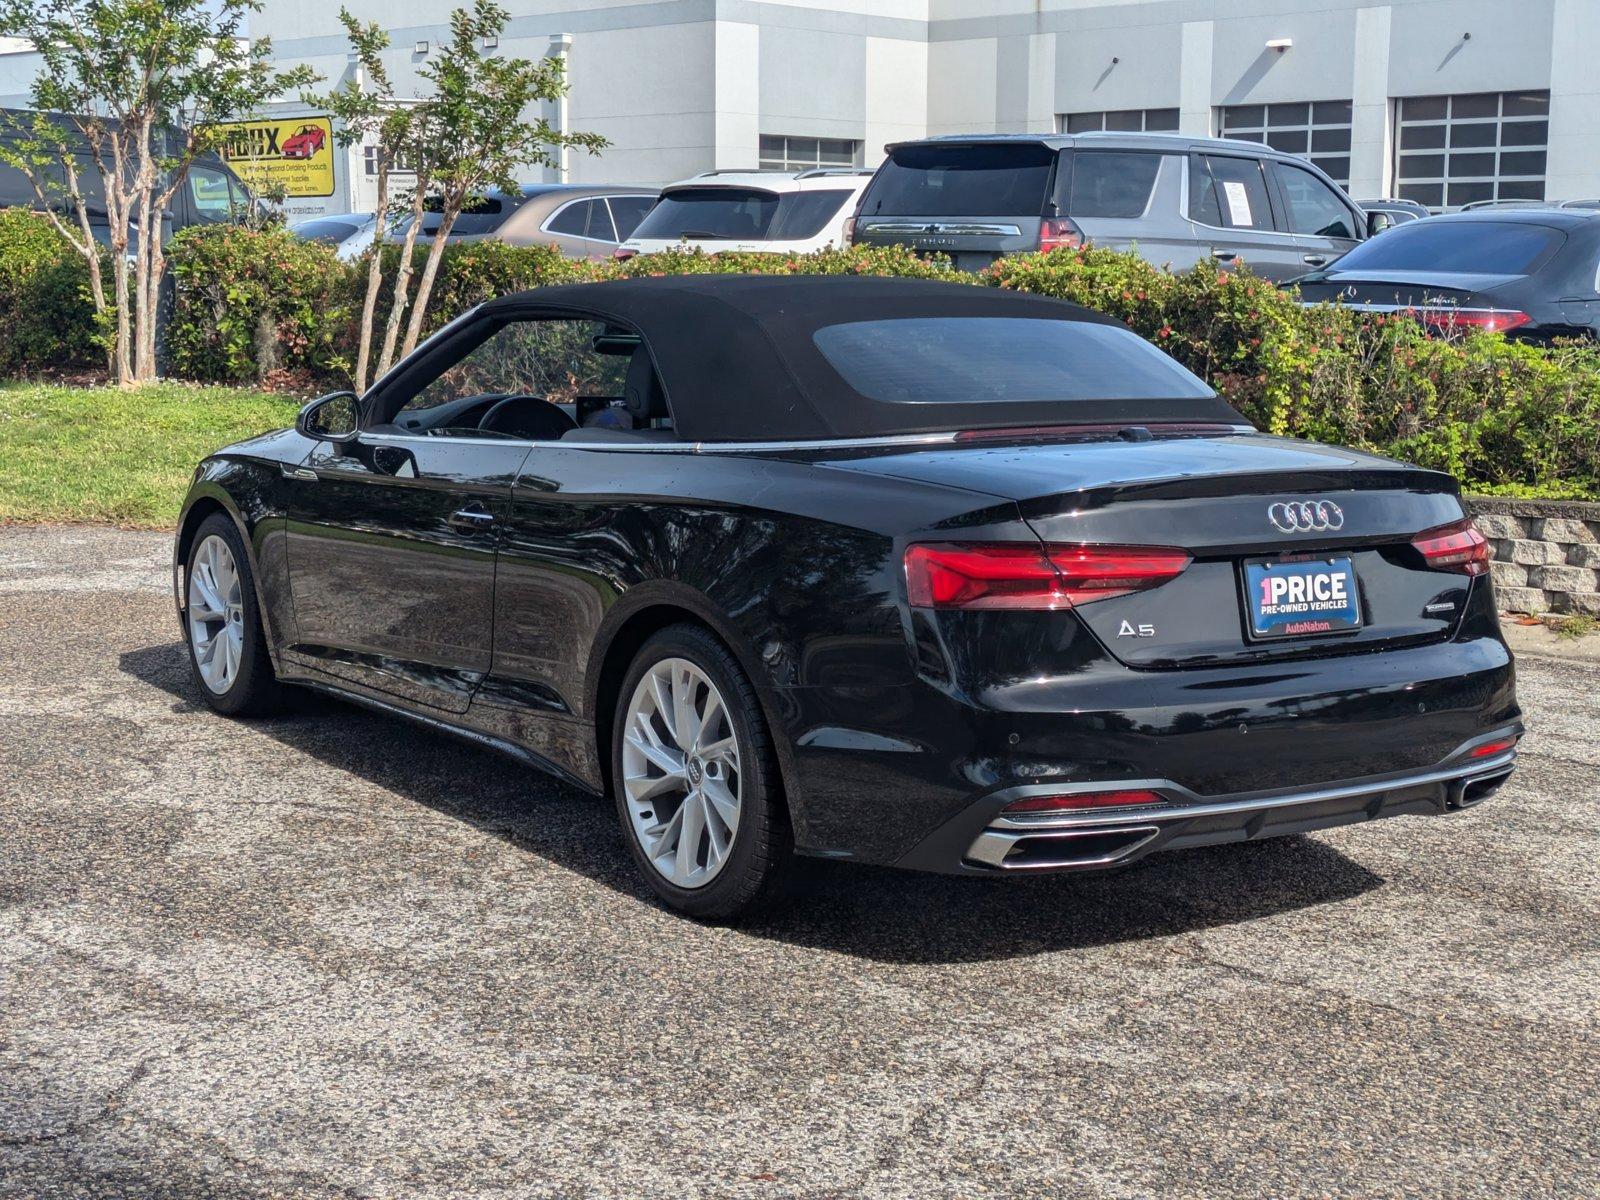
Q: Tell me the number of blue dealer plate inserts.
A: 1